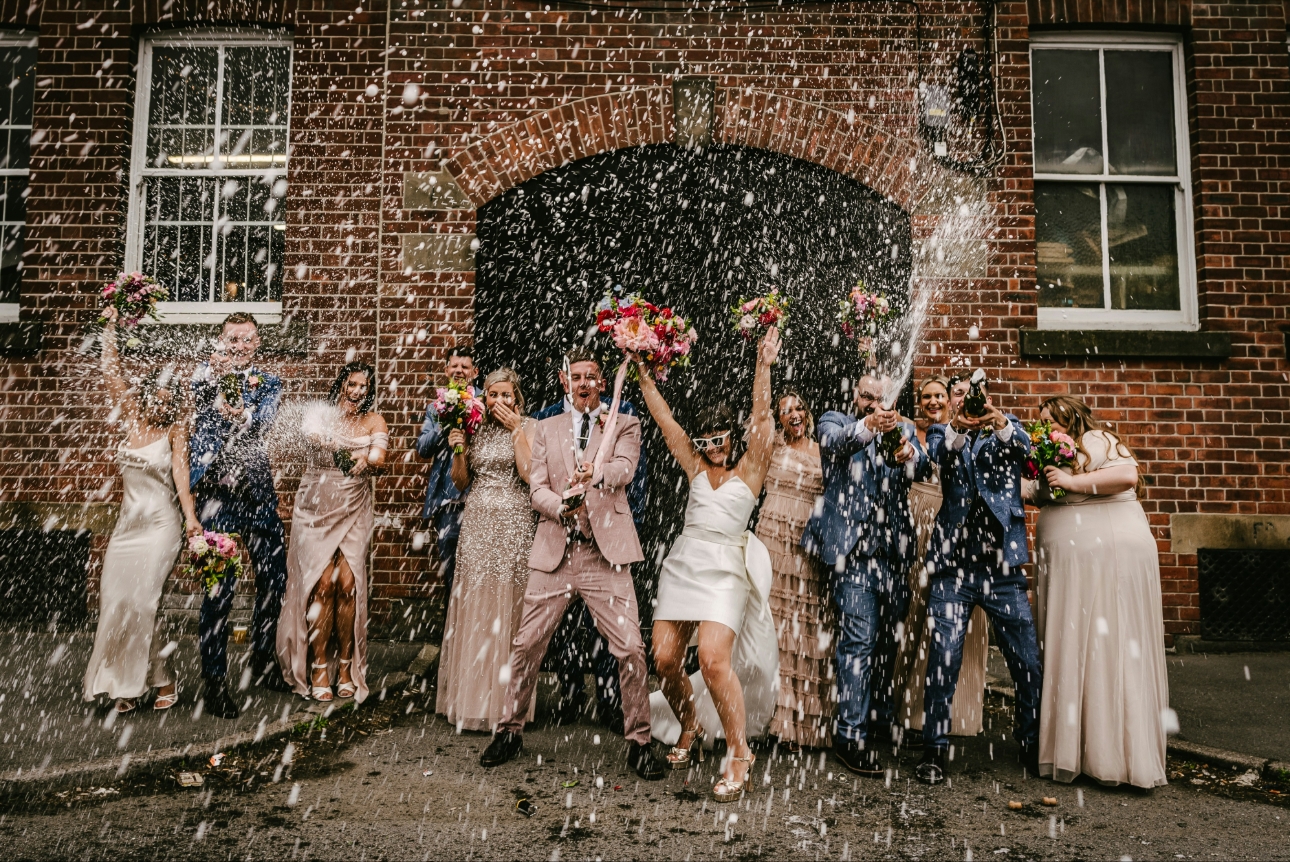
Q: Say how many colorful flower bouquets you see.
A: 7